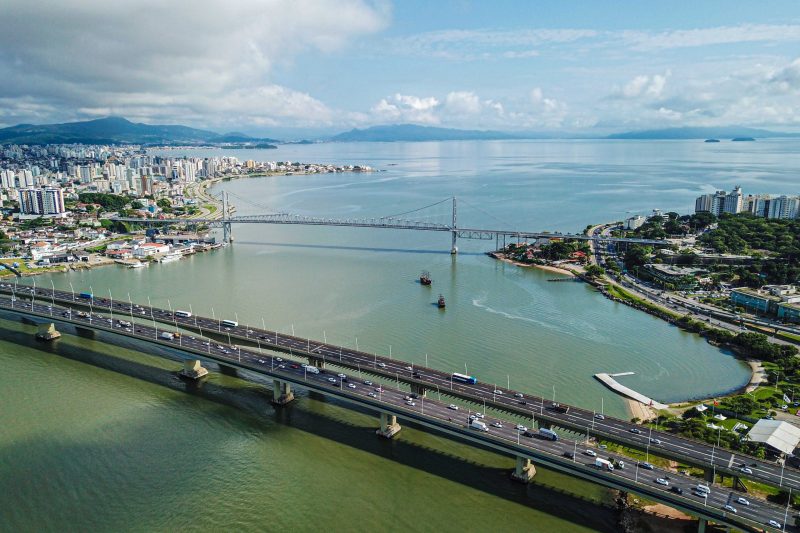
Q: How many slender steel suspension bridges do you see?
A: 1